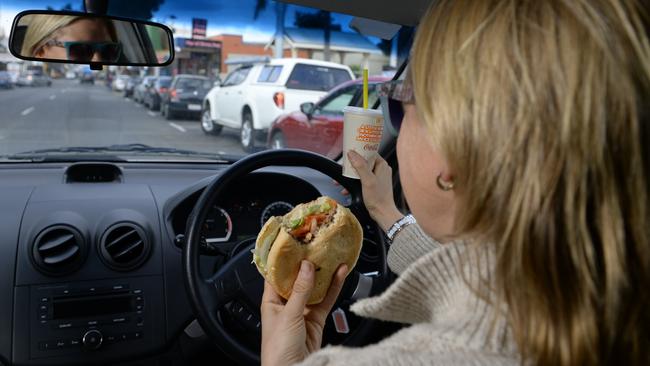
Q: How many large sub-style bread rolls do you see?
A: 1